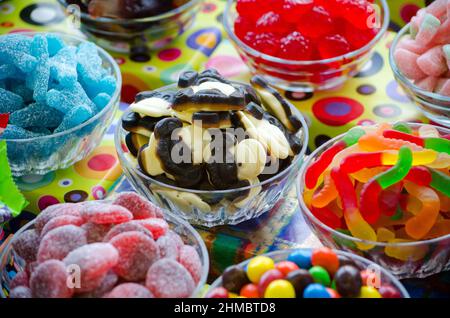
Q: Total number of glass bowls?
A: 8